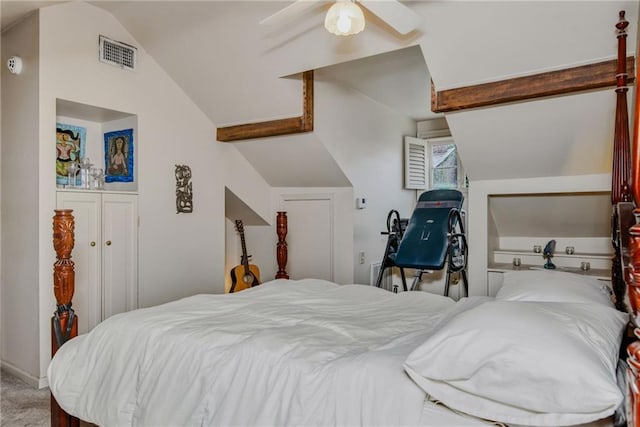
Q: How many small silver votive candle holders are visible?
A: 4